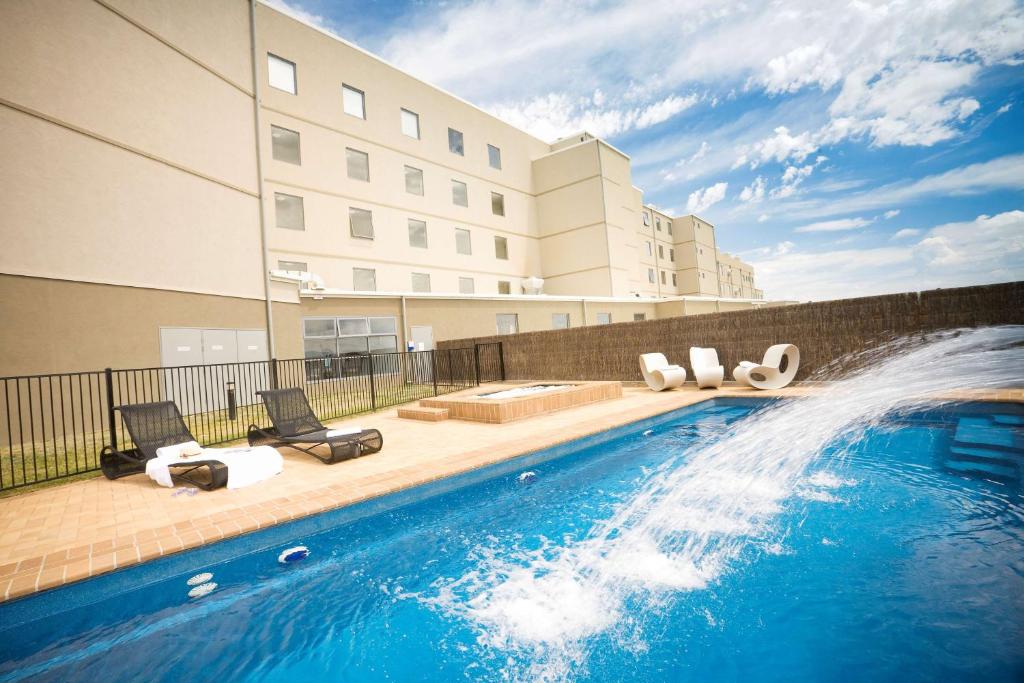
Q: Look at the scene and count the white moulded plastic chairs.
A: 3